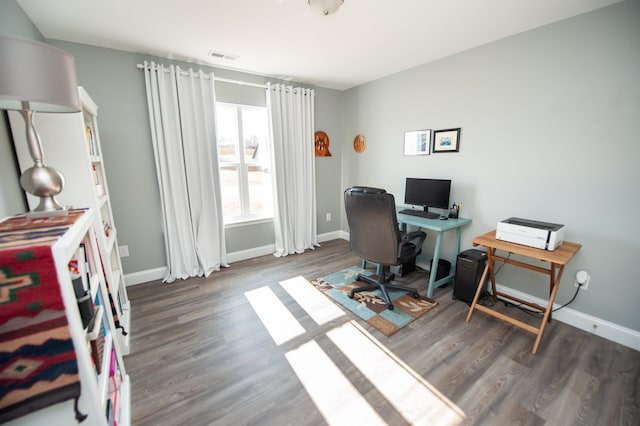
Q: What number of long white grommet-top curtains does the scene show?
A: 2